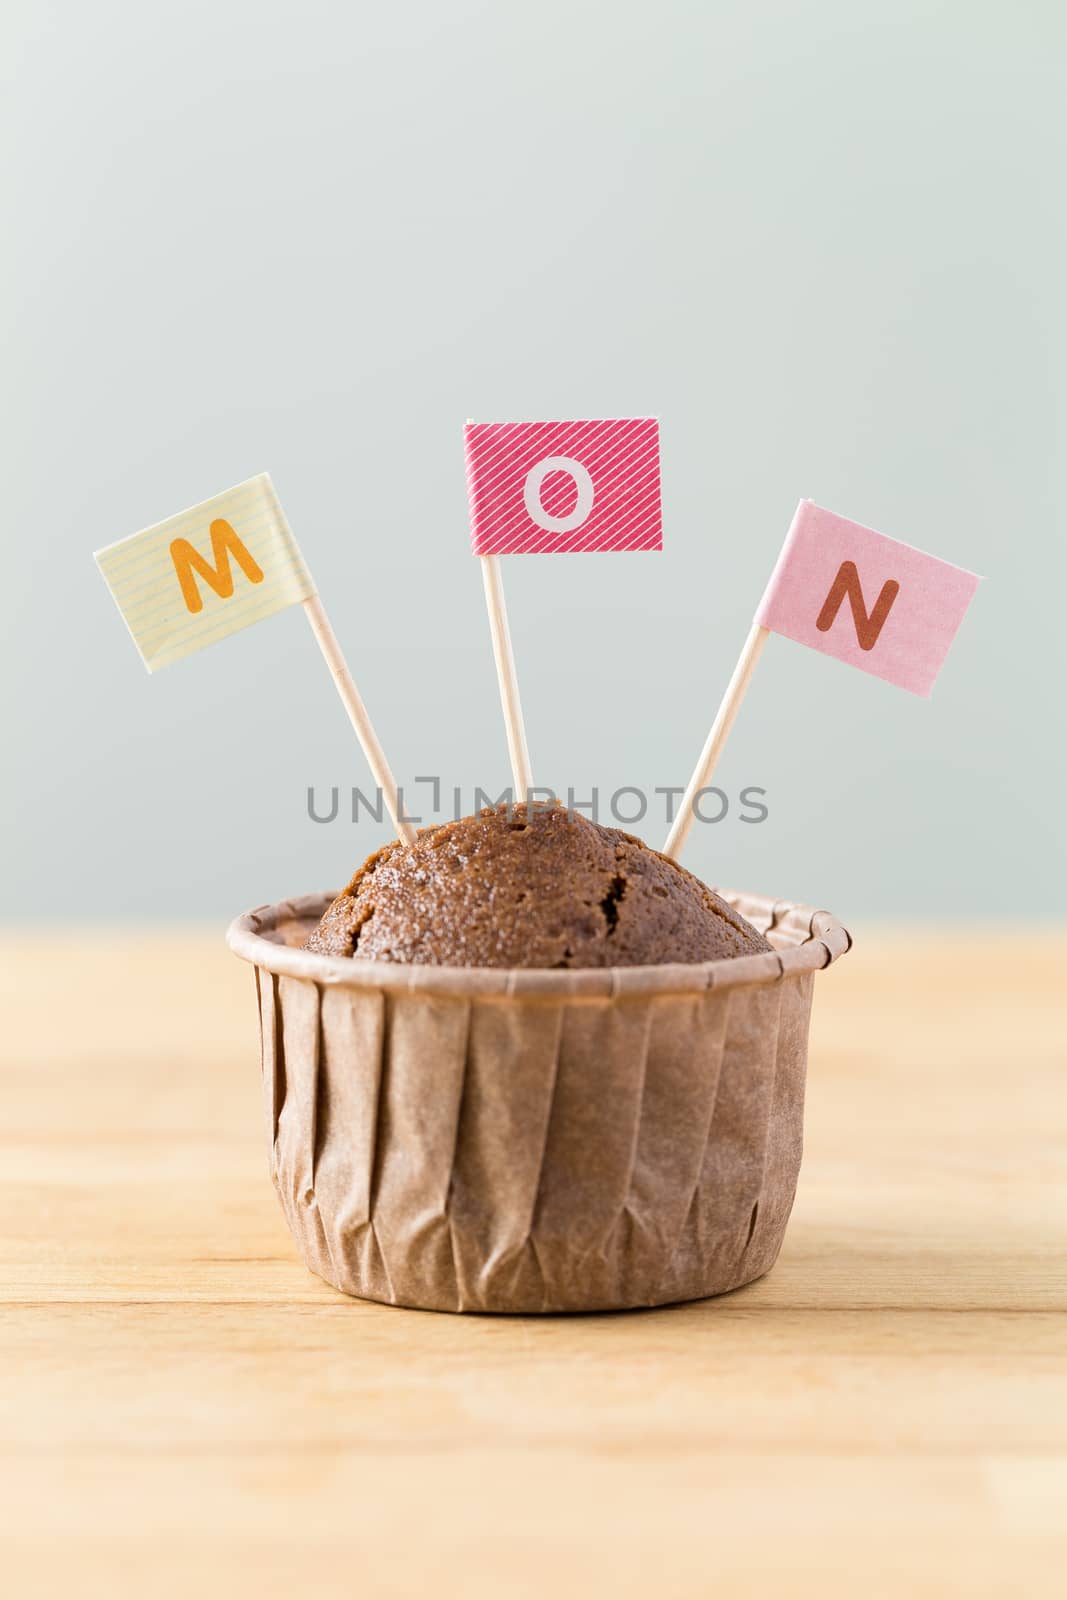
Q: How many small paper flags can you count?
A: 3